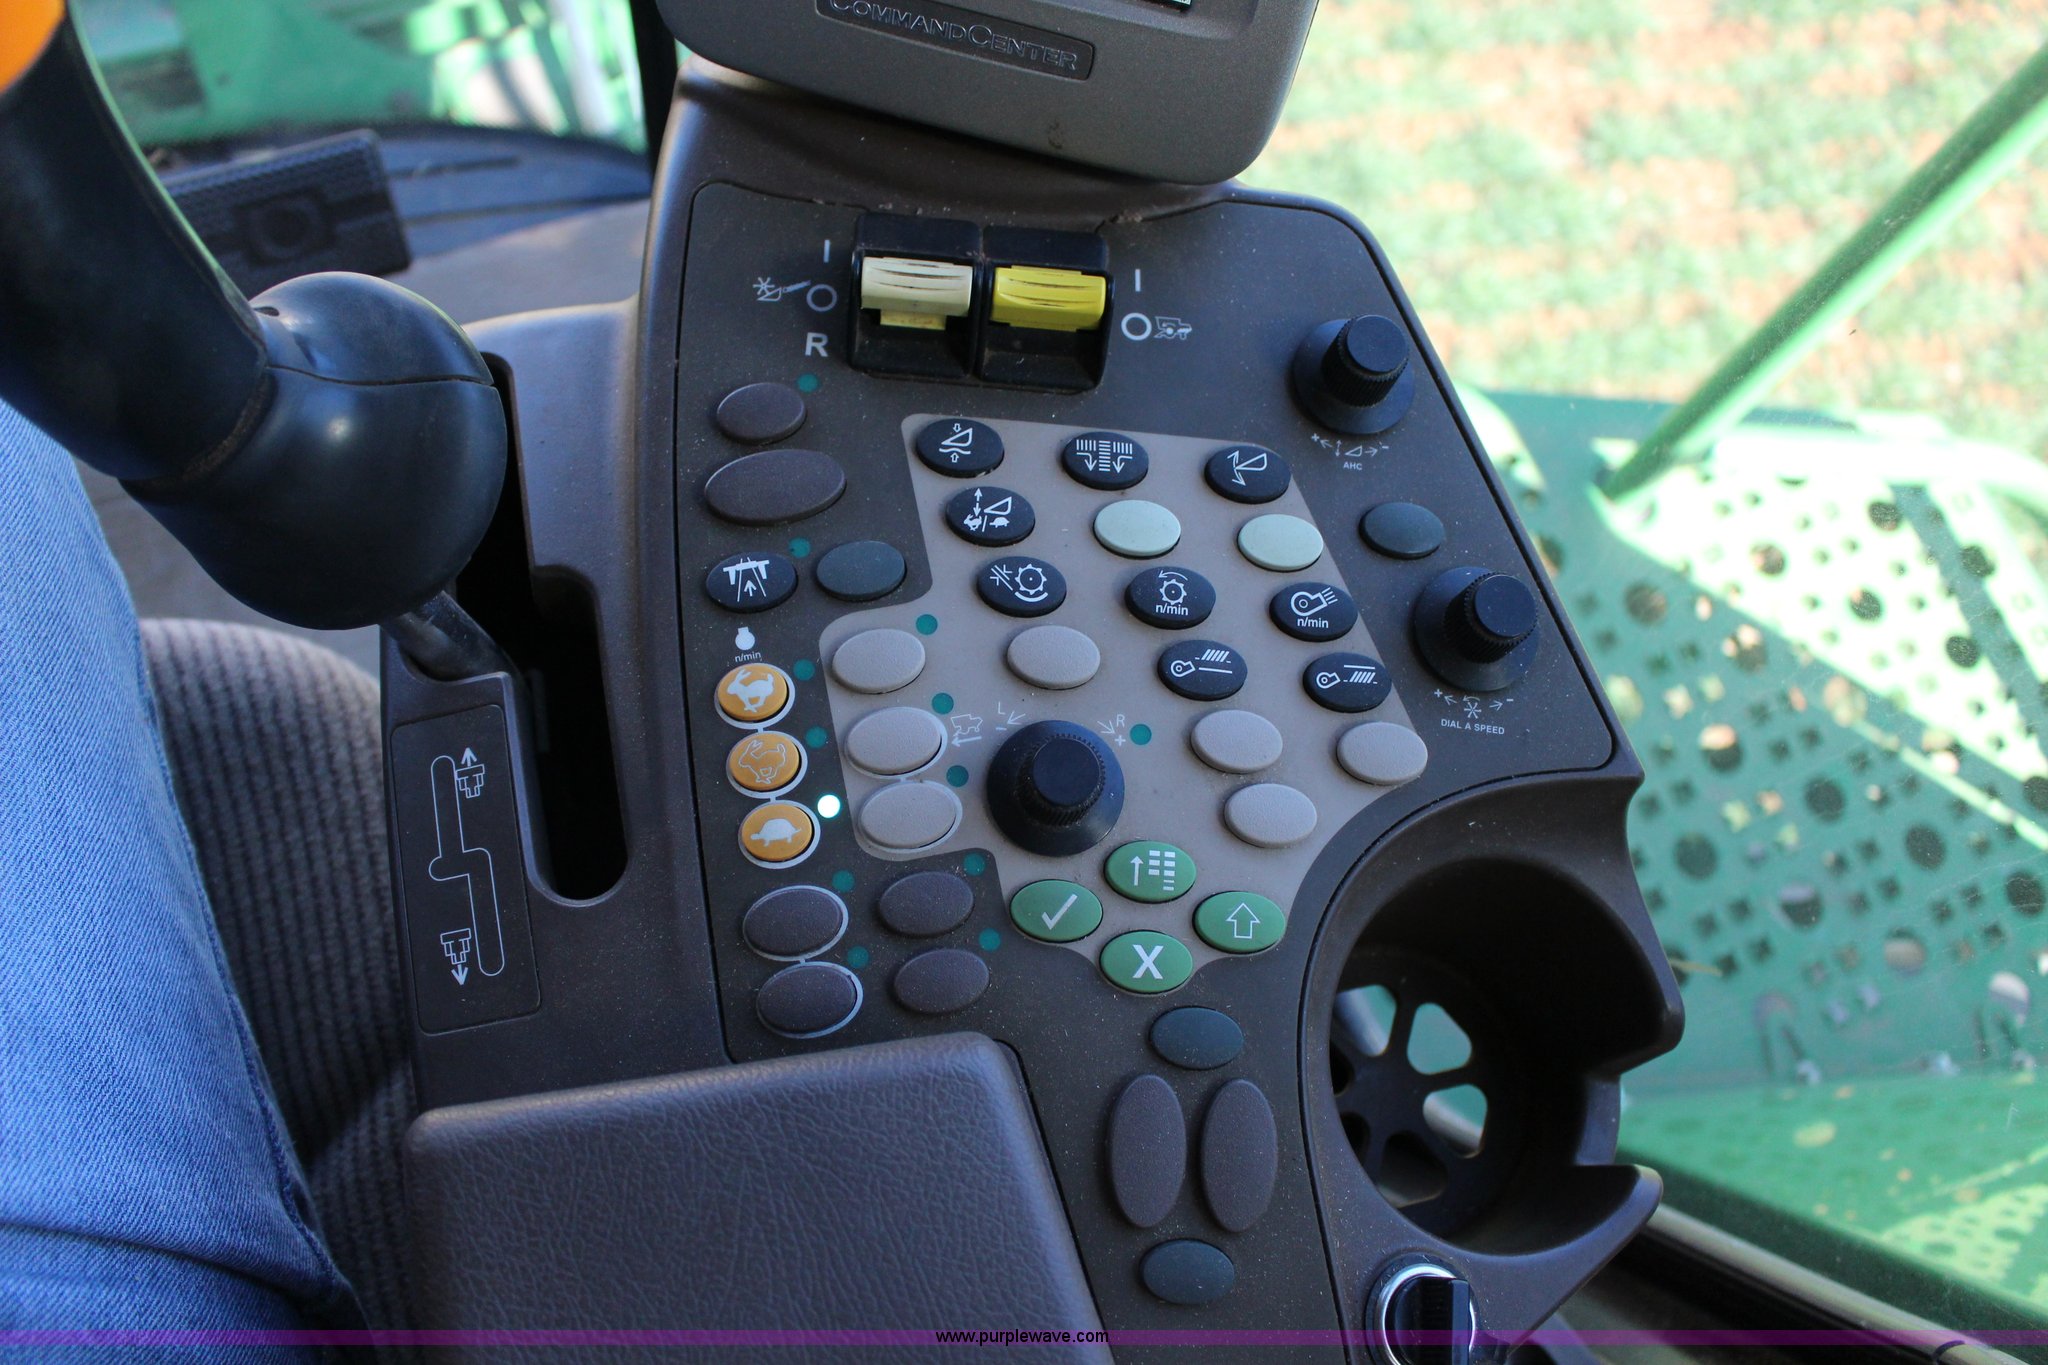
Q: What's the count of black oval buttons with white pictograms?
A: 10